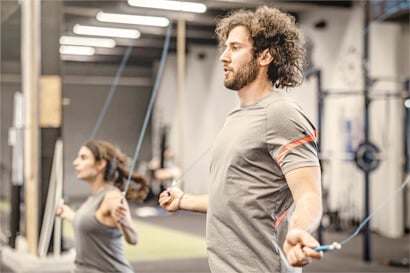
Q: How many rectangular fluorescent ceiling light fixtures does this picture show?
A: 5